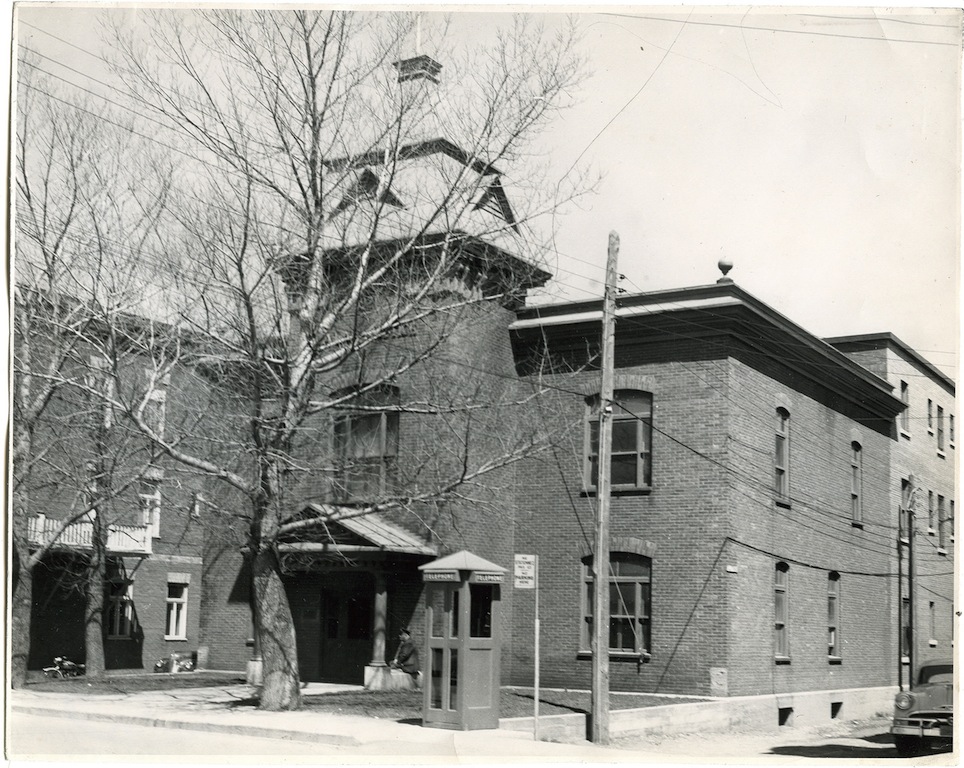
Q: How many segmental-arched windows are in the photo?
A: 7